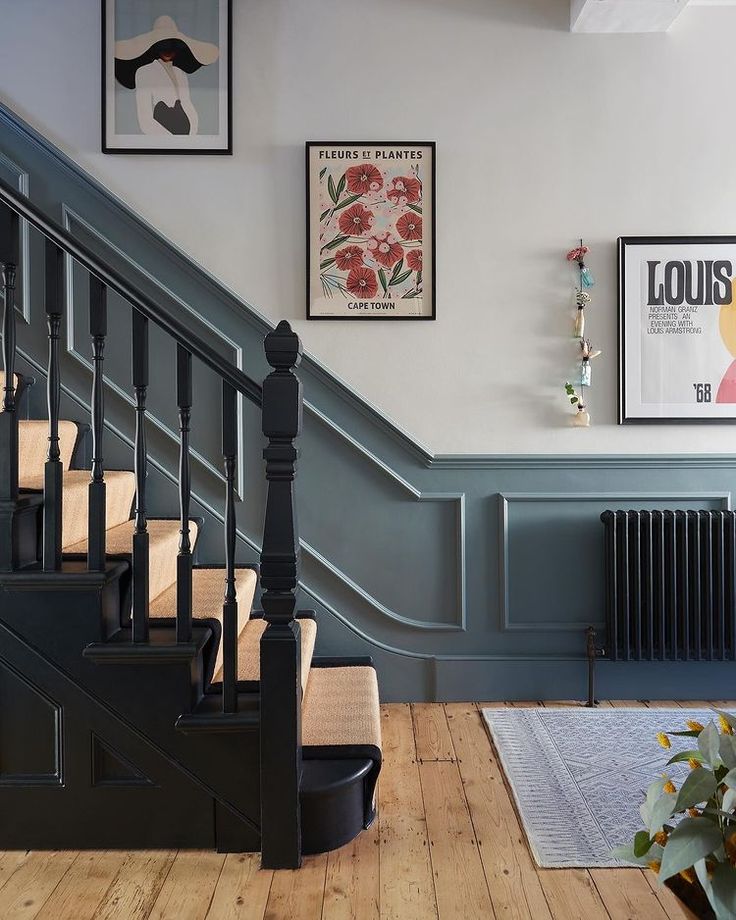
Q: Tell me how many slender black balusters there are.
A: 6